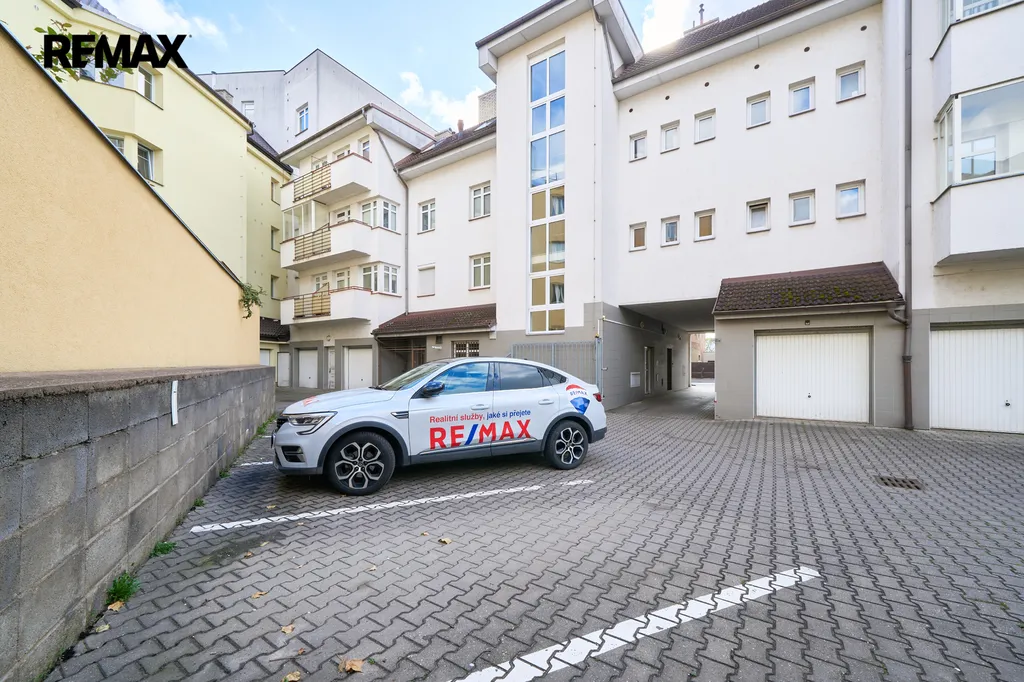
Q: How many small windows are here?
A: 12